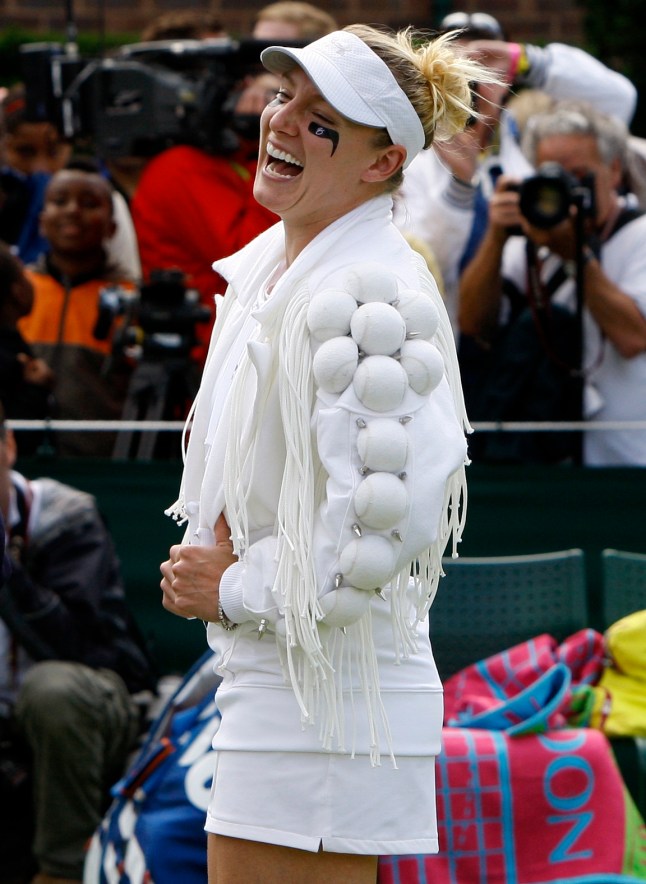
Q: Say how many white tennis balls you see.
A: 11